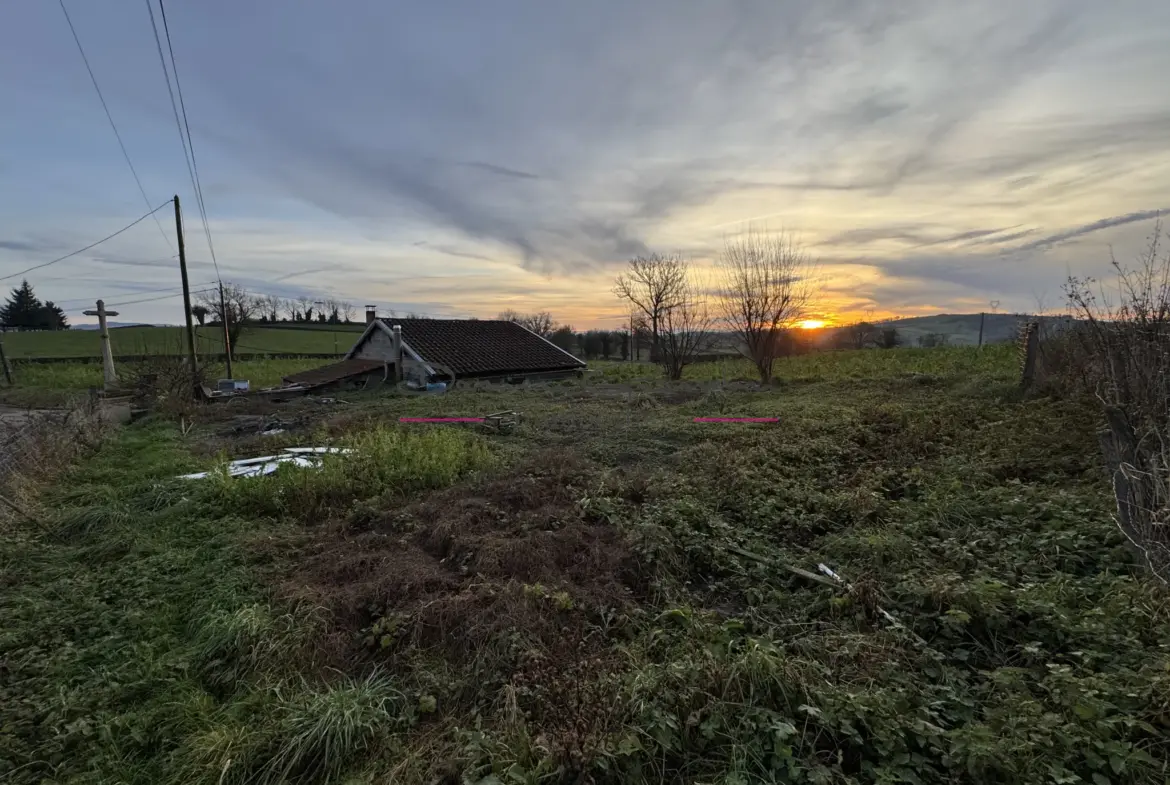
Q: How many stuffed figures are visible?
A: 0